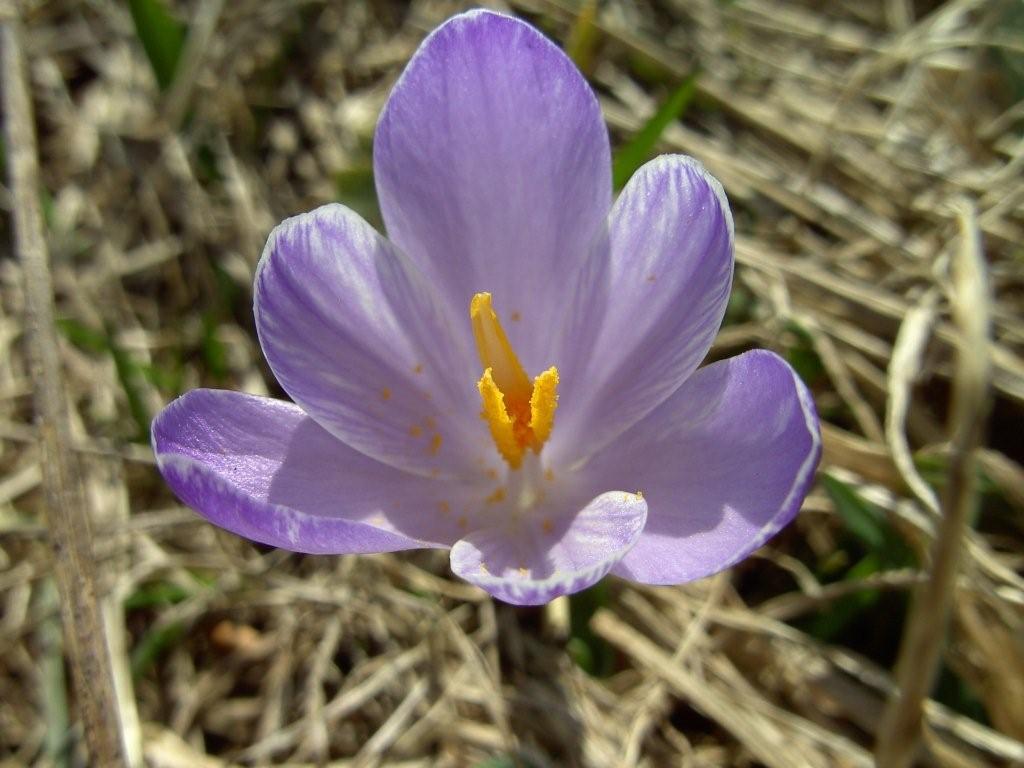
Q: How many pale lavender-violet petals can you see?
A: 6